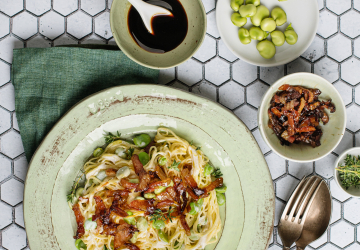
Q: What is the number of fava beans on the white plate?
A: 12